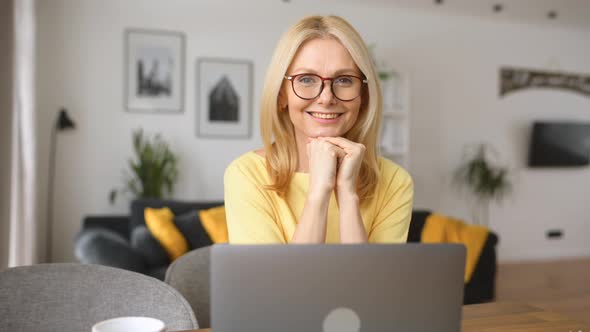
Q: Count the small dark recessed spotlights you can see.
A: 3